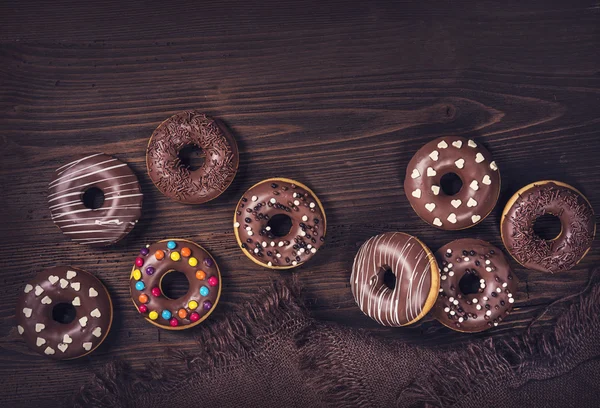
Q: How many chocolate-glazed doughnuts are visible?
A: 9